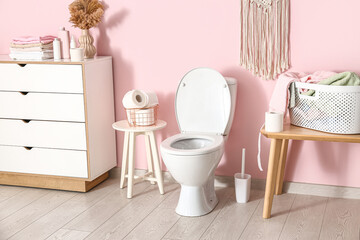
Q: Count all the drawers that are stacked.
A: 4